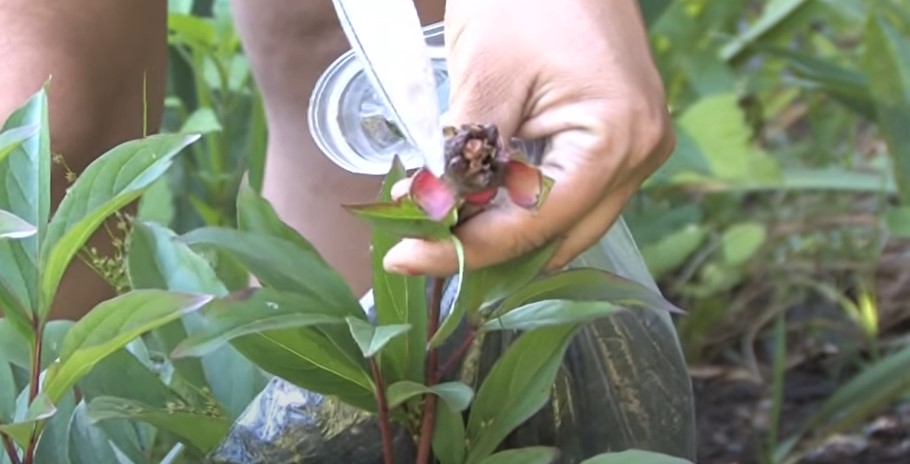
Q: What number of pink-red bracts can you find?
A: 3